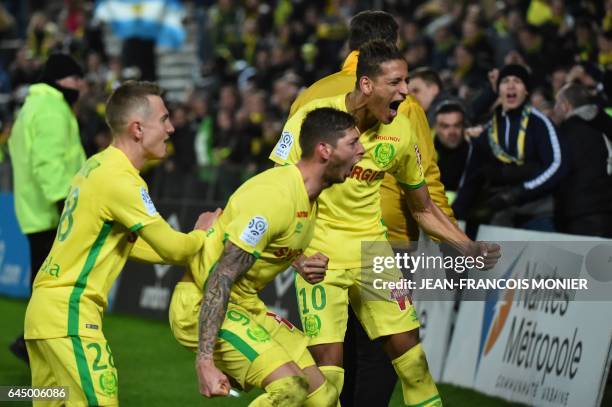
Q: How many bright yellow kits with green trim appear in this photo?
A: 3